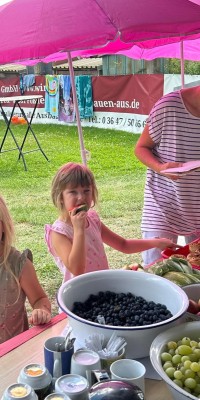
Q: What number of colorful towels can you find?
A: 3